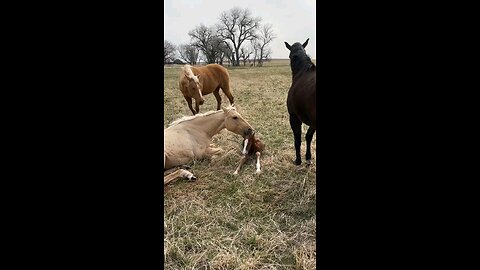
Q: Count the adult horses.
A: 3